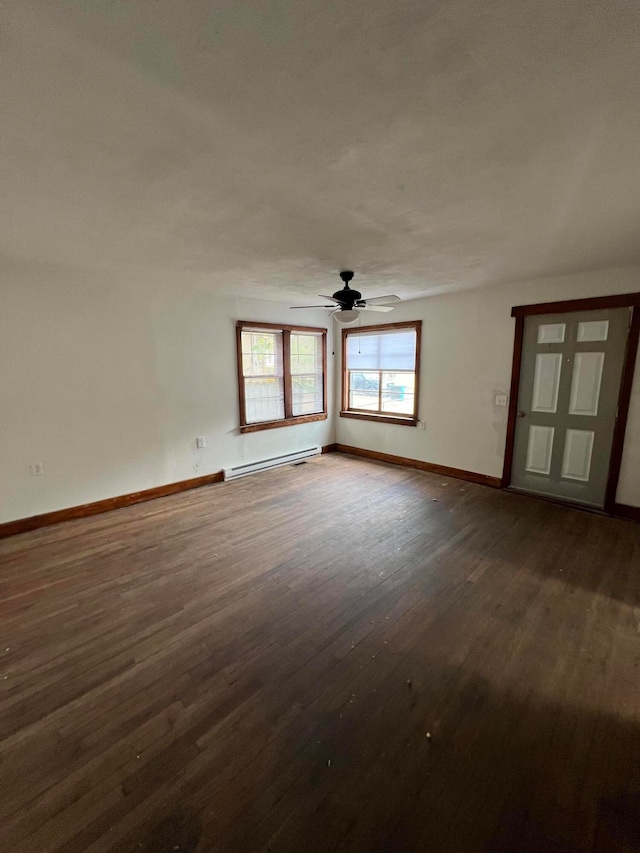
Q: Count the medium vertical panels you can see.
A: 2